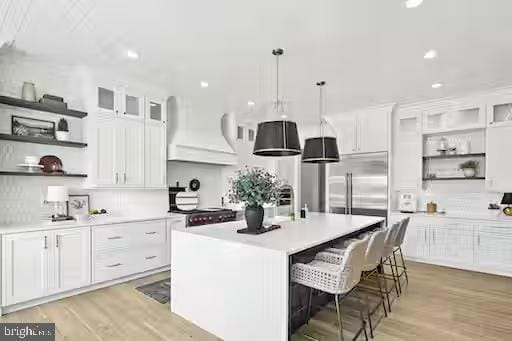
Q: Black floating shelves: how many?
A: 5